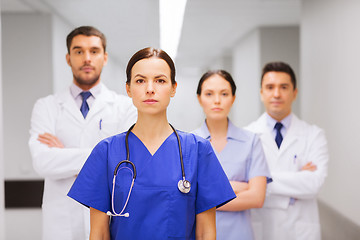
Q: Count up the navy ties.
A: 2